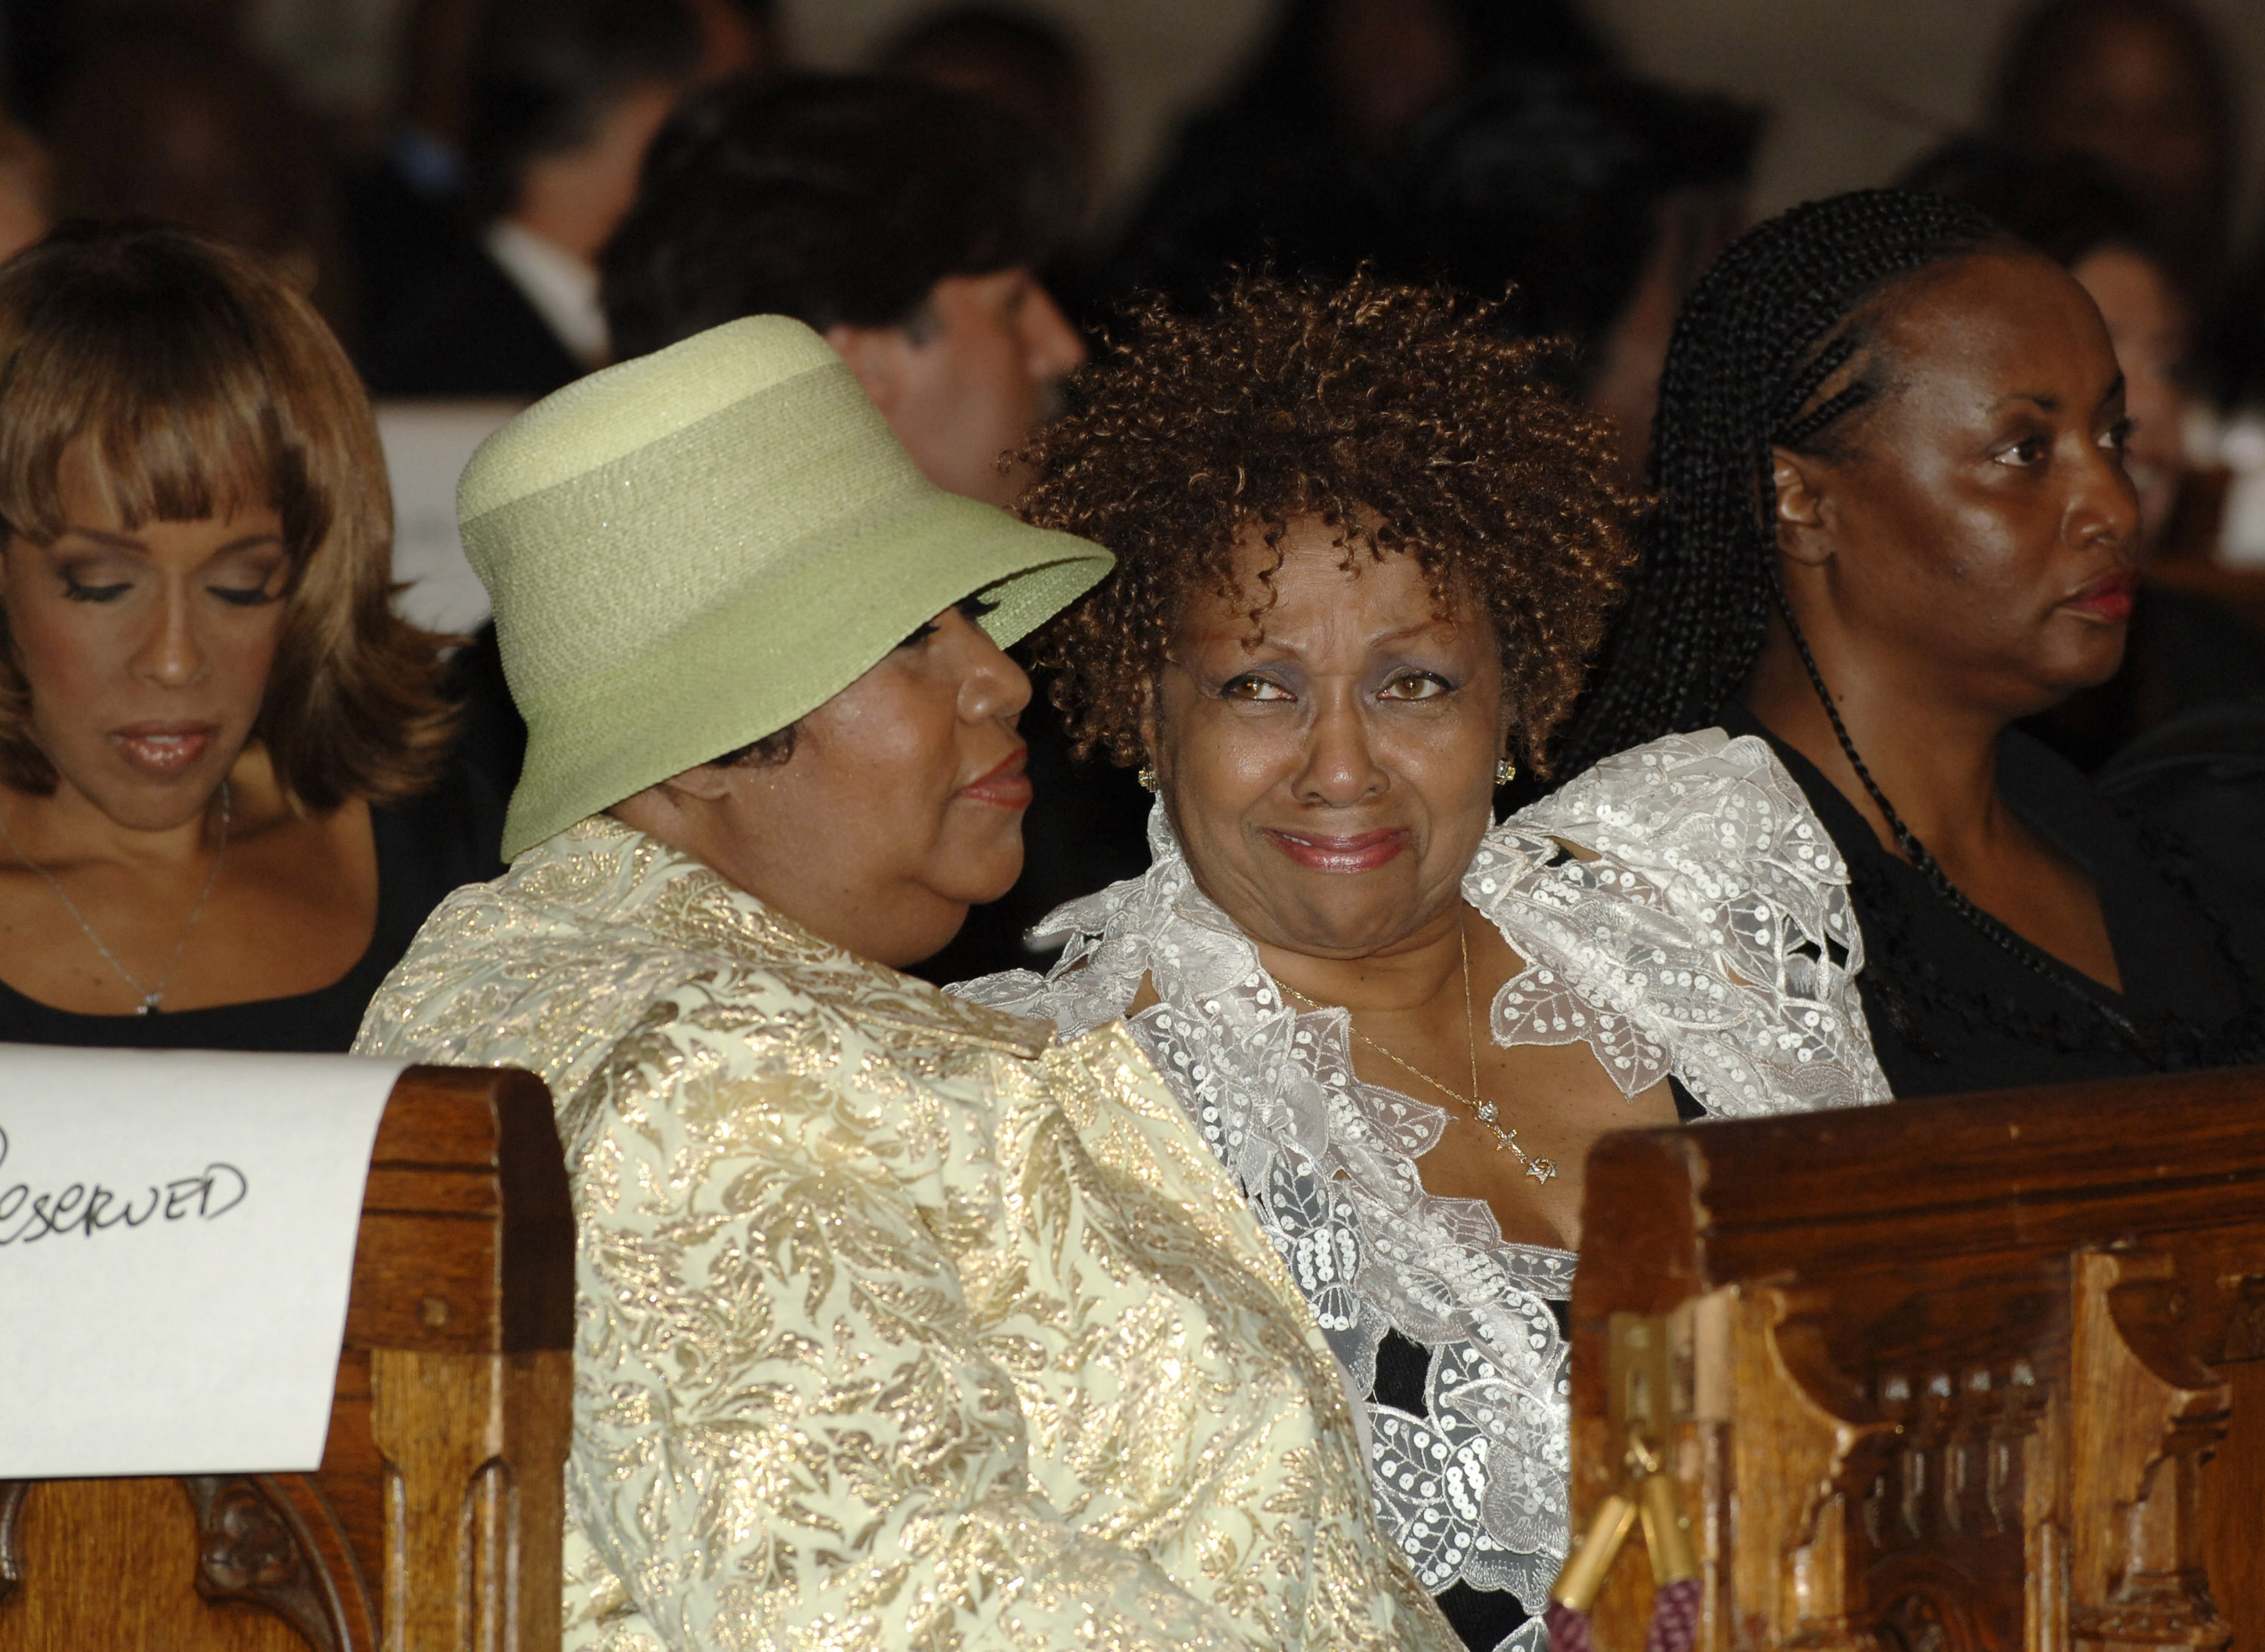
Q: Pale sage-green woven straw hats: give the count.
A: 1